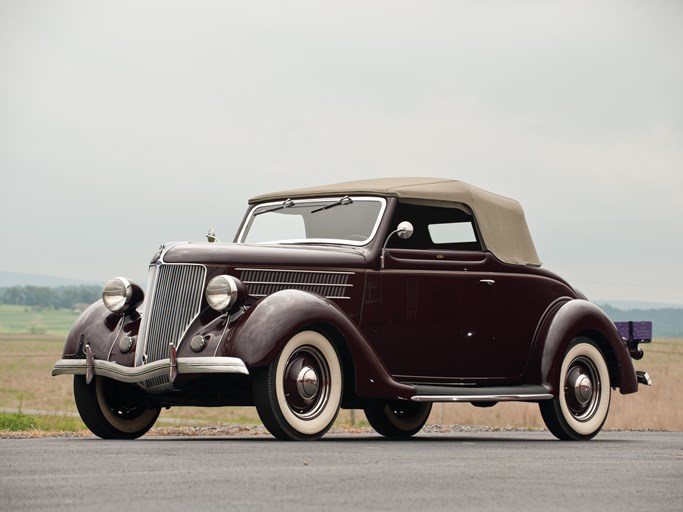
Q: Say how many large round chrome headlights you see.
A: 2